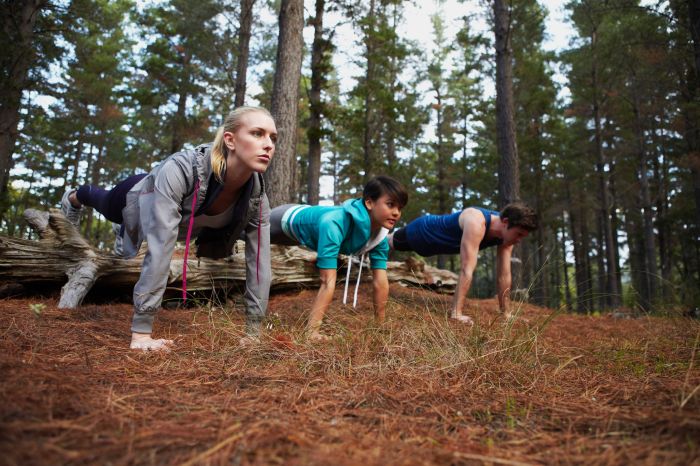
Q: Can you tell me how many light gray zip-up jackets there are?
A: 1